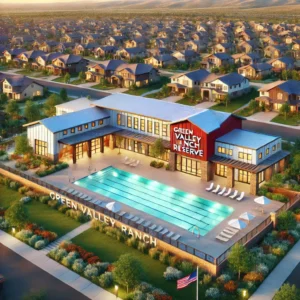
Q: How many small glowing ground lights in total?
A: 3